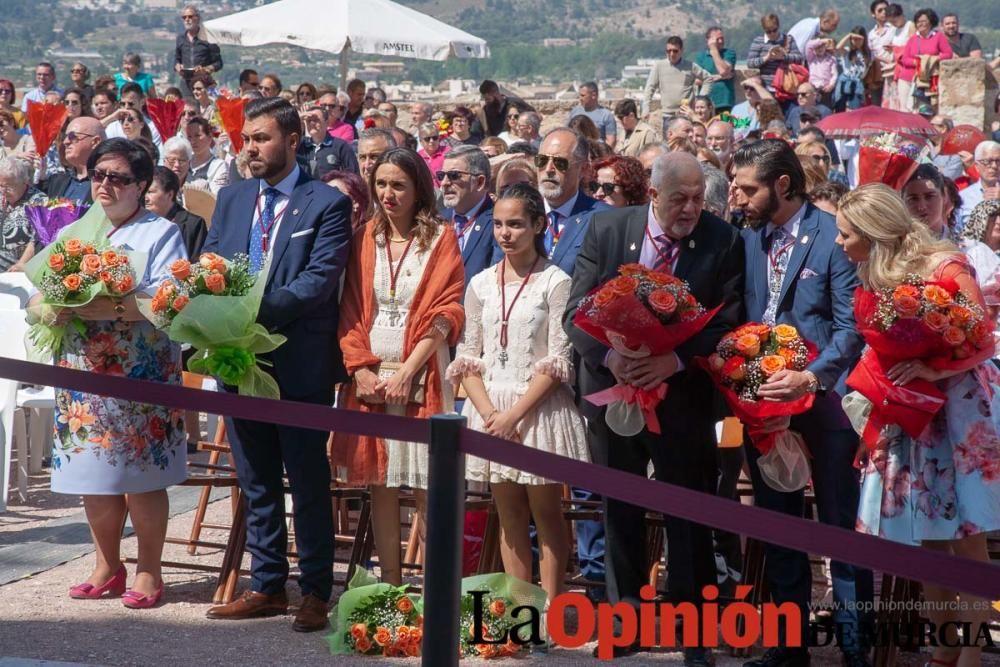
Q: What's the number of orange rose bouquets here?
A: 7